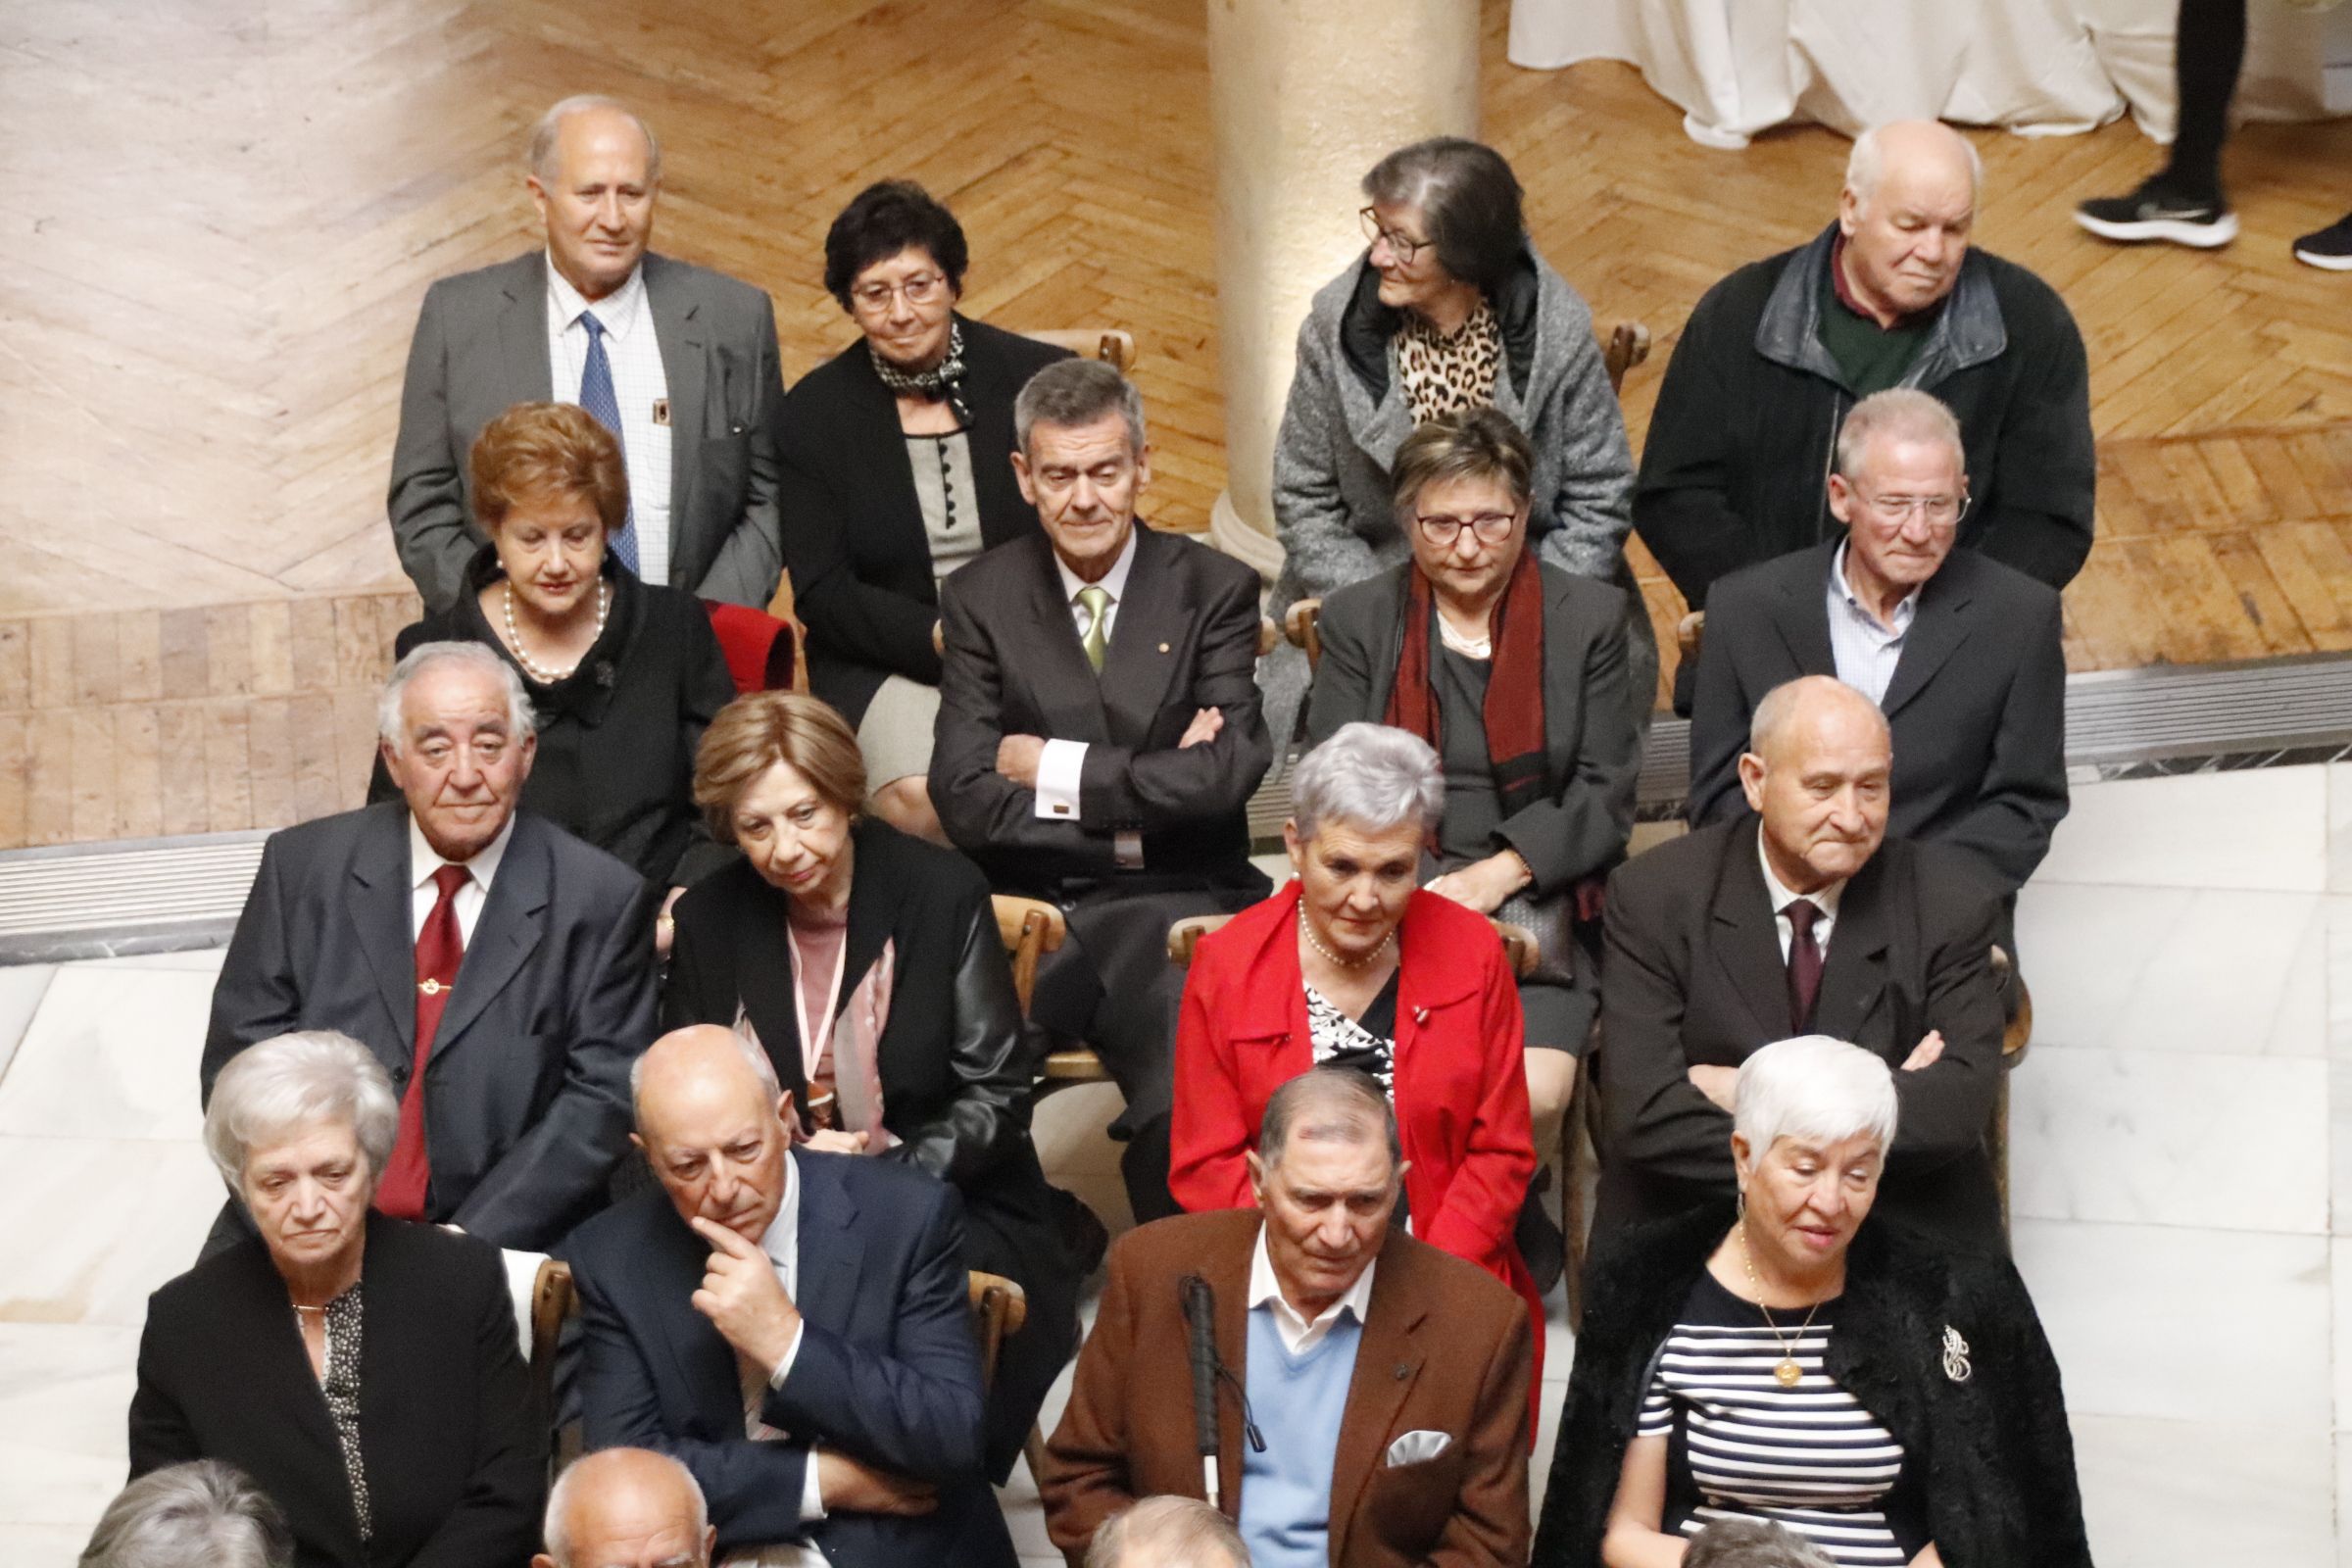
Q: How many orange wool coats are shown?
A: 0